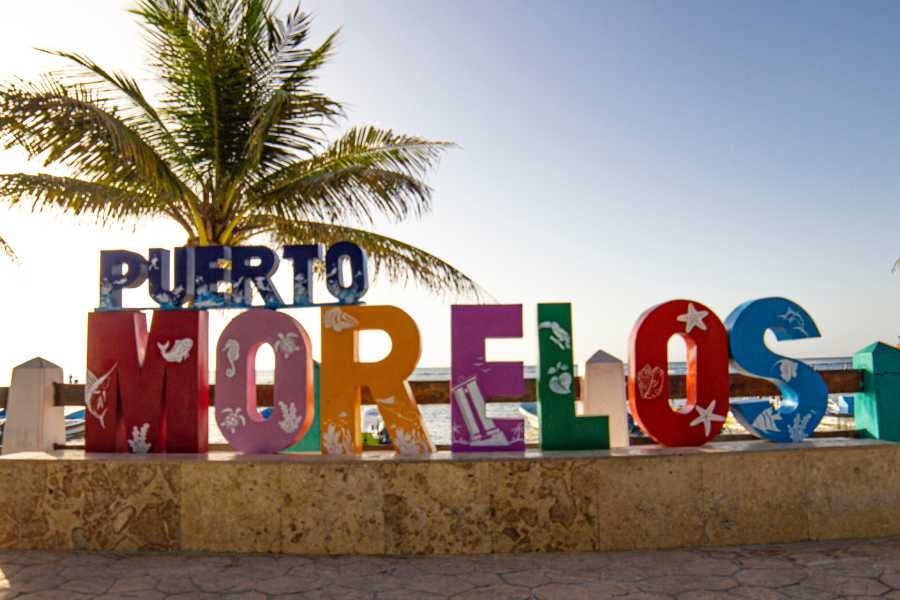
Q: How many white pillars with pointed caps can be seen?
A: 2